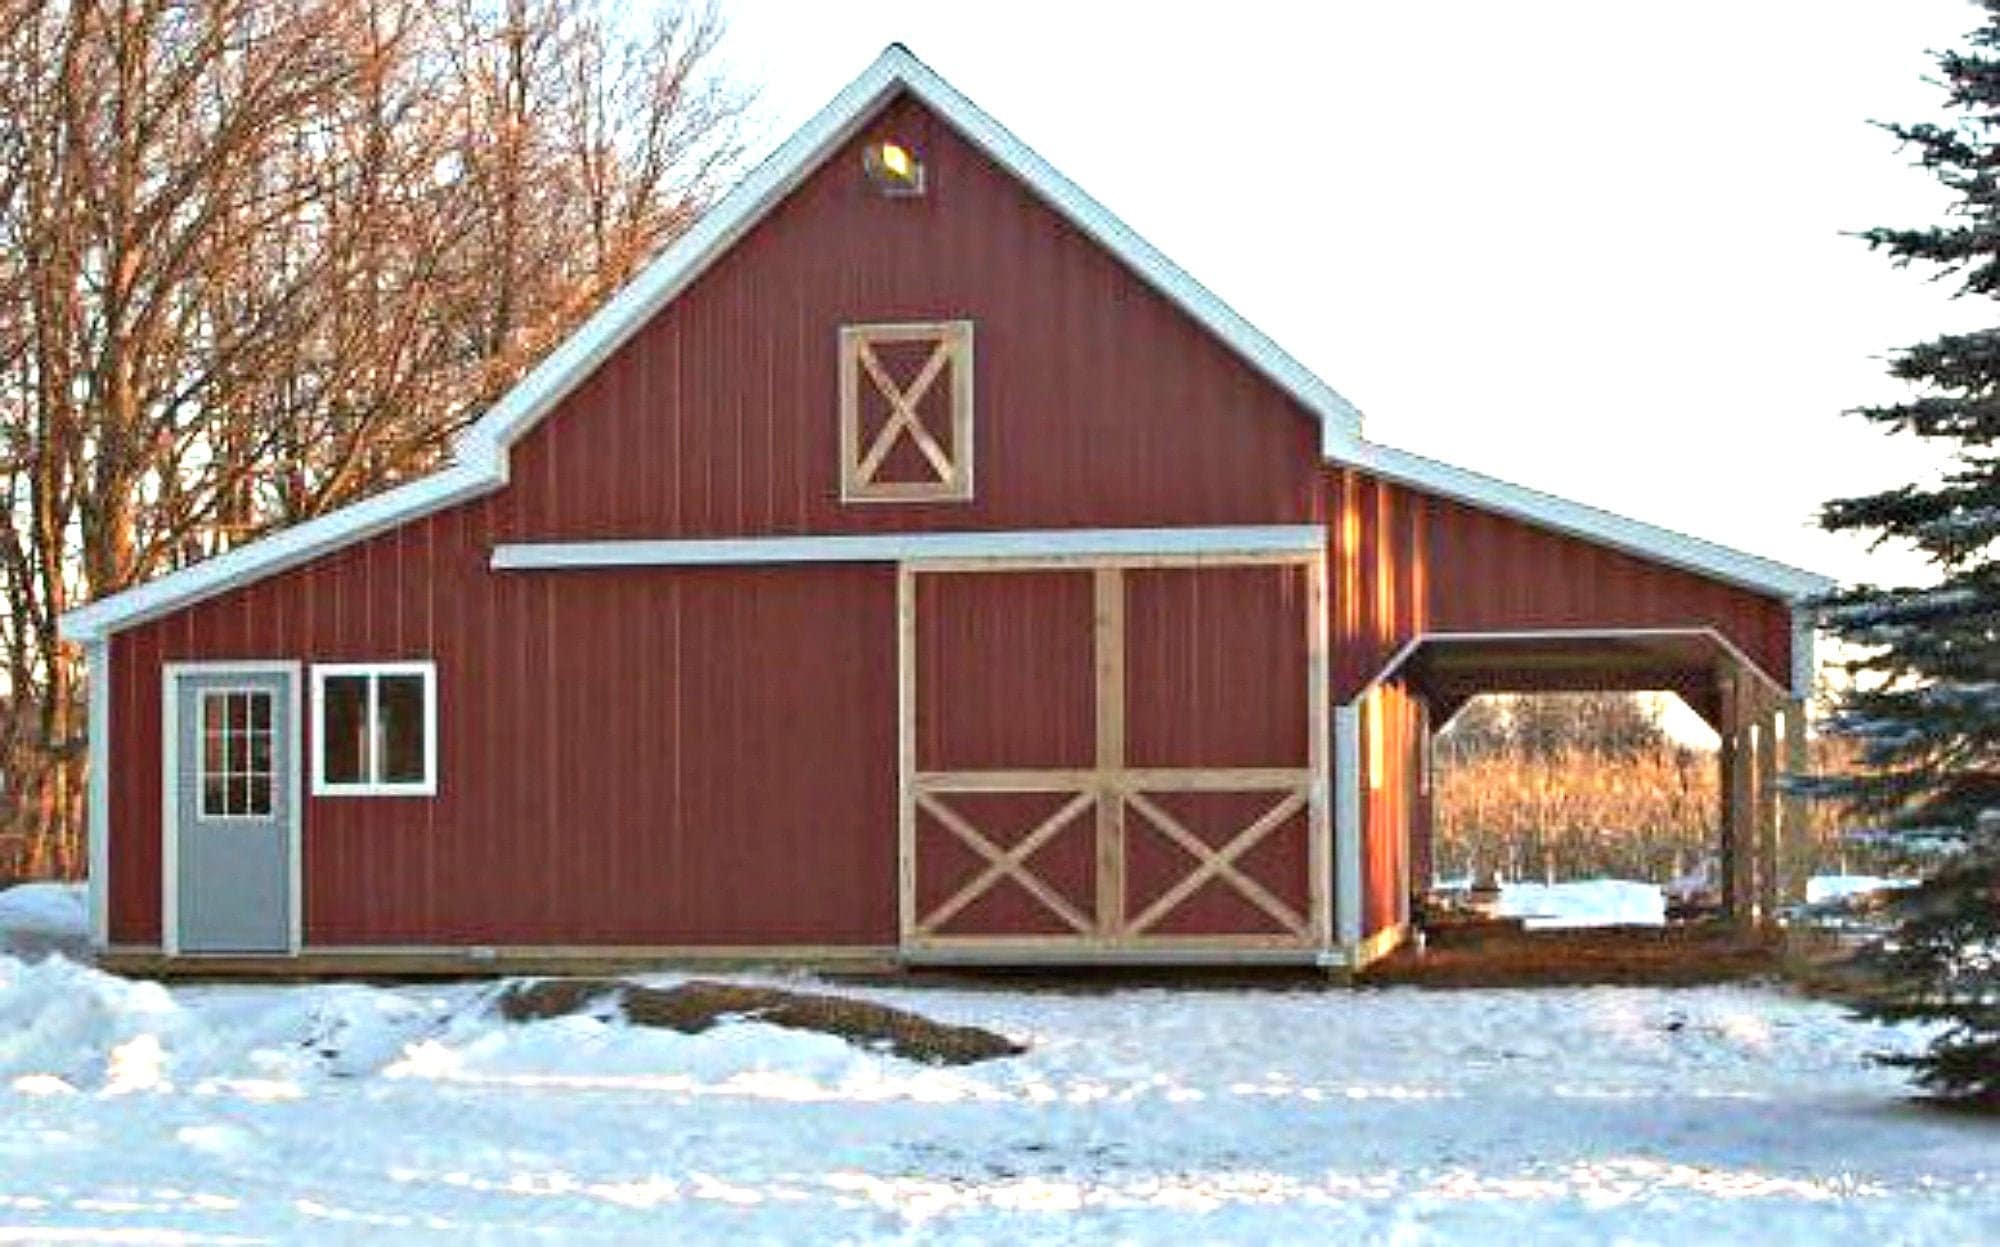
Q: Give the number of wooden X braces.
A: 3